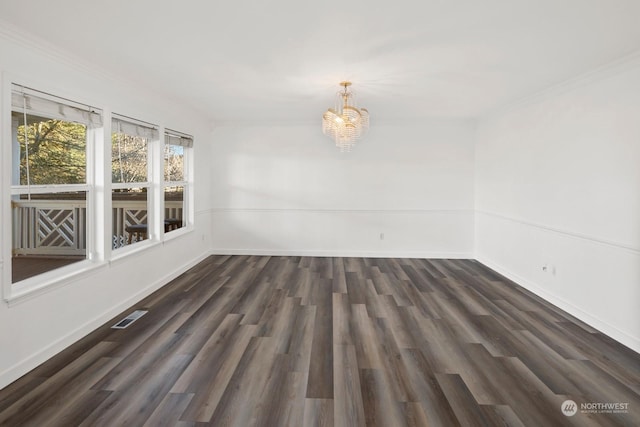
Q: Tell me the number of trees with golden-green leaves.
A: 1